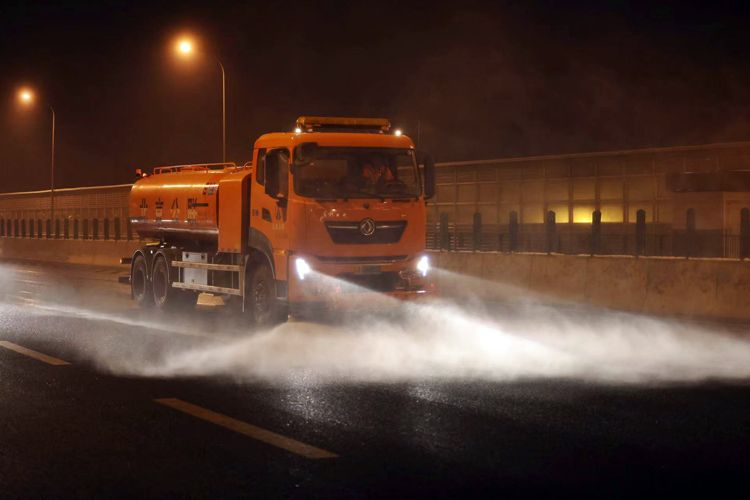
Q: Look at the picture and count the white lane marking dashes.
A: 2